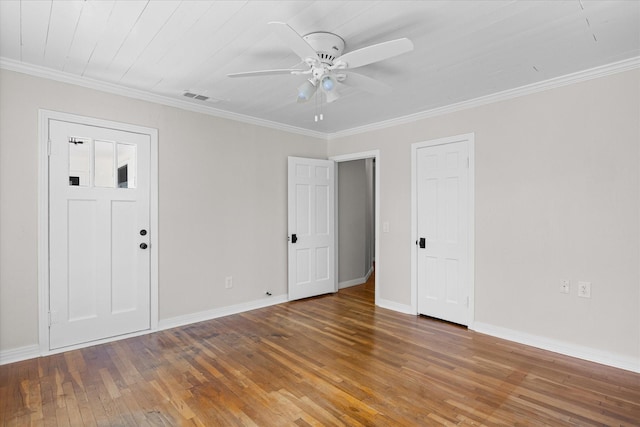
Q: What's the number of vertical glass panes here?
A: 3